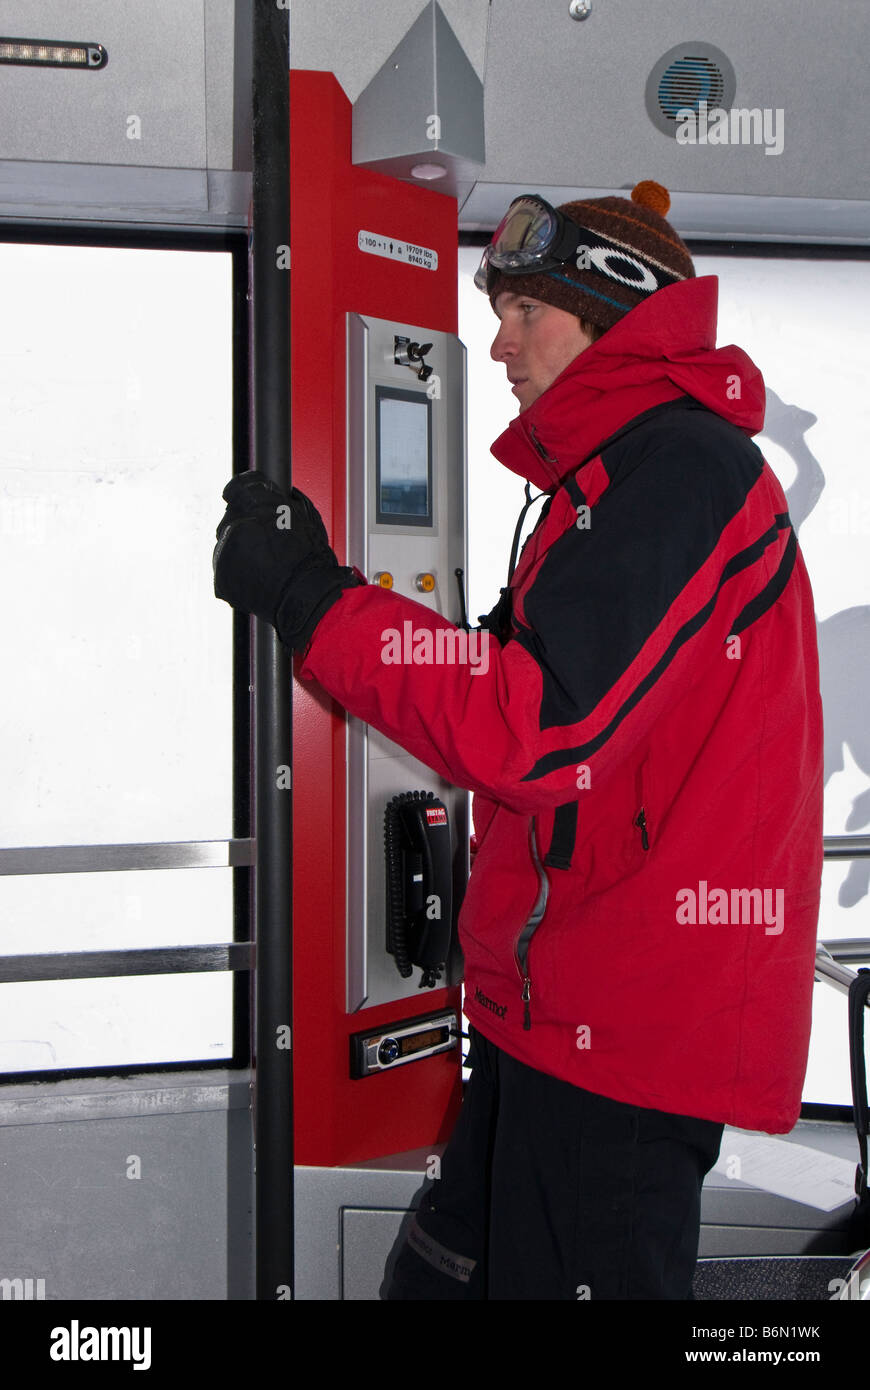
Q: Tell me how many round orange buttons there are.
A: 2